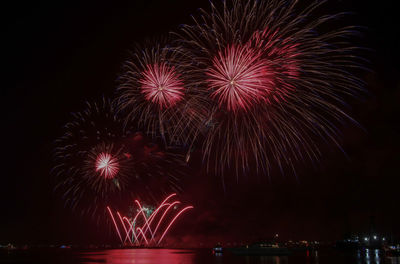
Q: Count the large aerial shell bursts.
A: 3